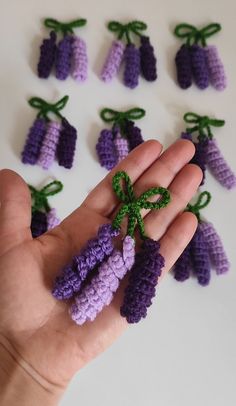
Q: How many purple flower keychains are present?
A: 9